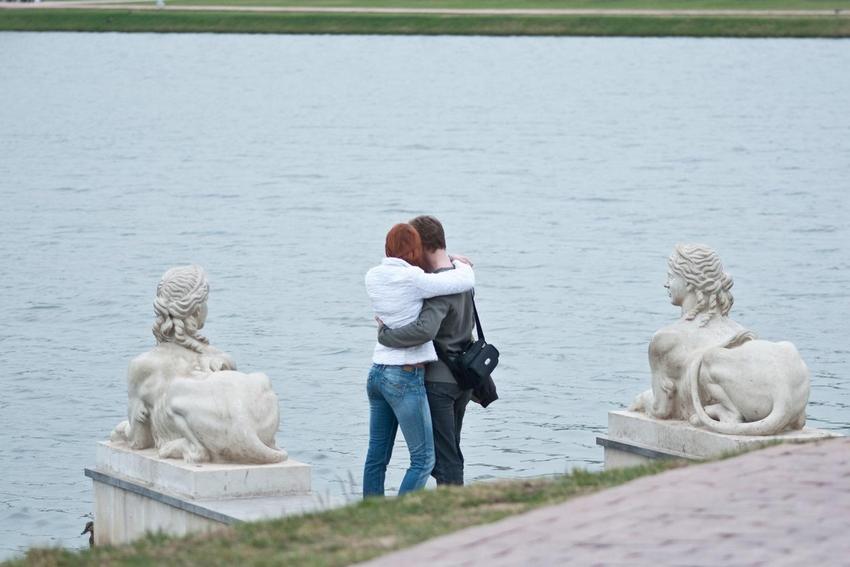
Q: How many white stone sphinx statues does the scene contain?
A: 2